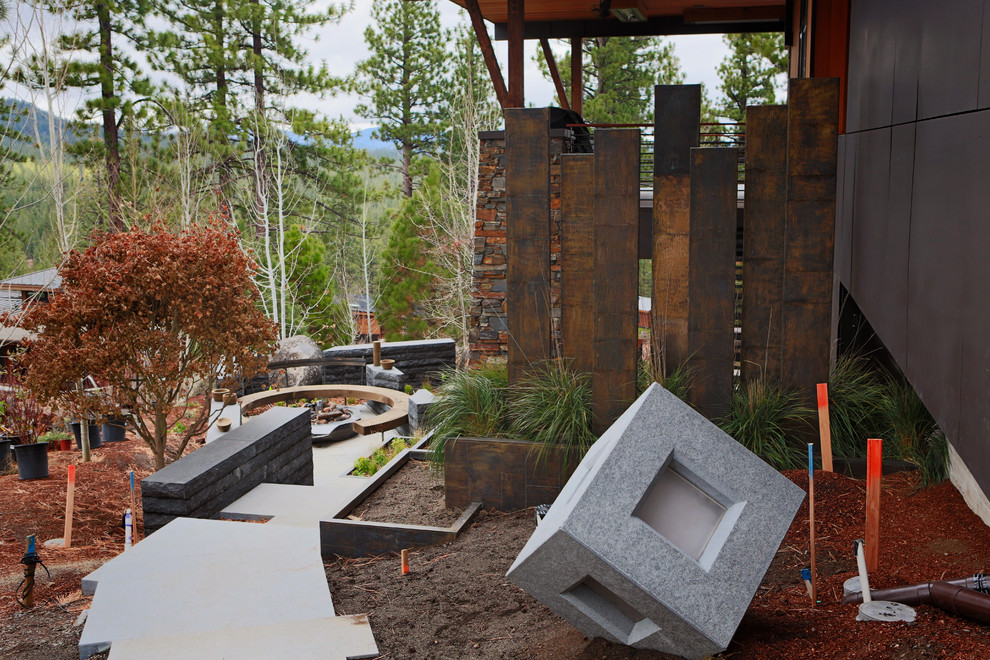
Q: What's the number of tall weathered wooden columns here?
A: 7